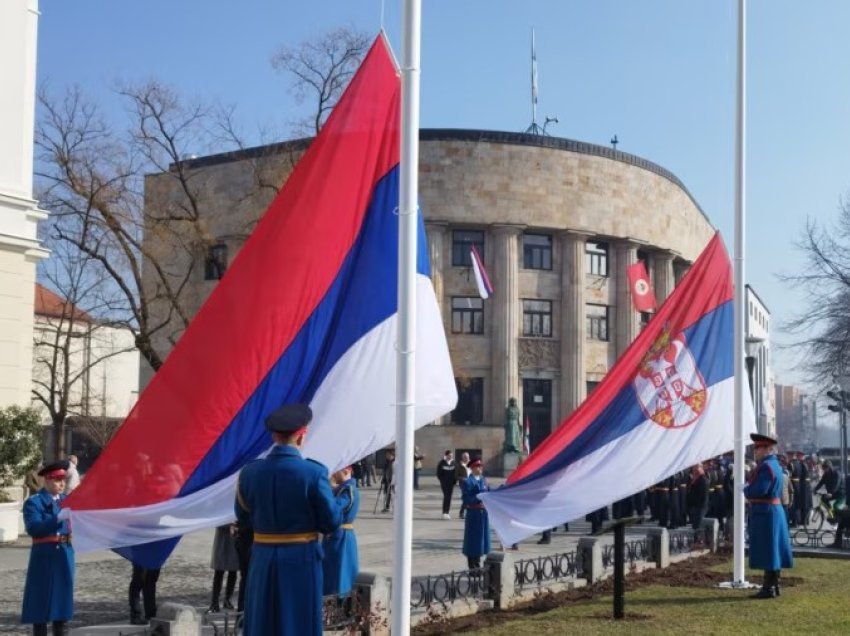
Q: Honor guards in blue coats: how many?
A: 5